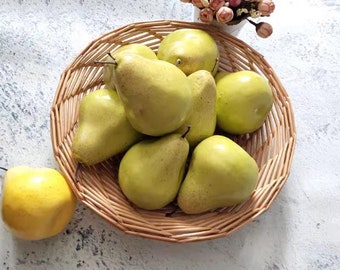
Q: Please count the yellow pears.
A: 1